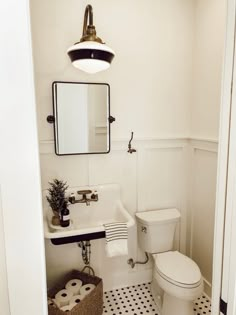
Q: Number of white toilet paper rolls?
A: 5